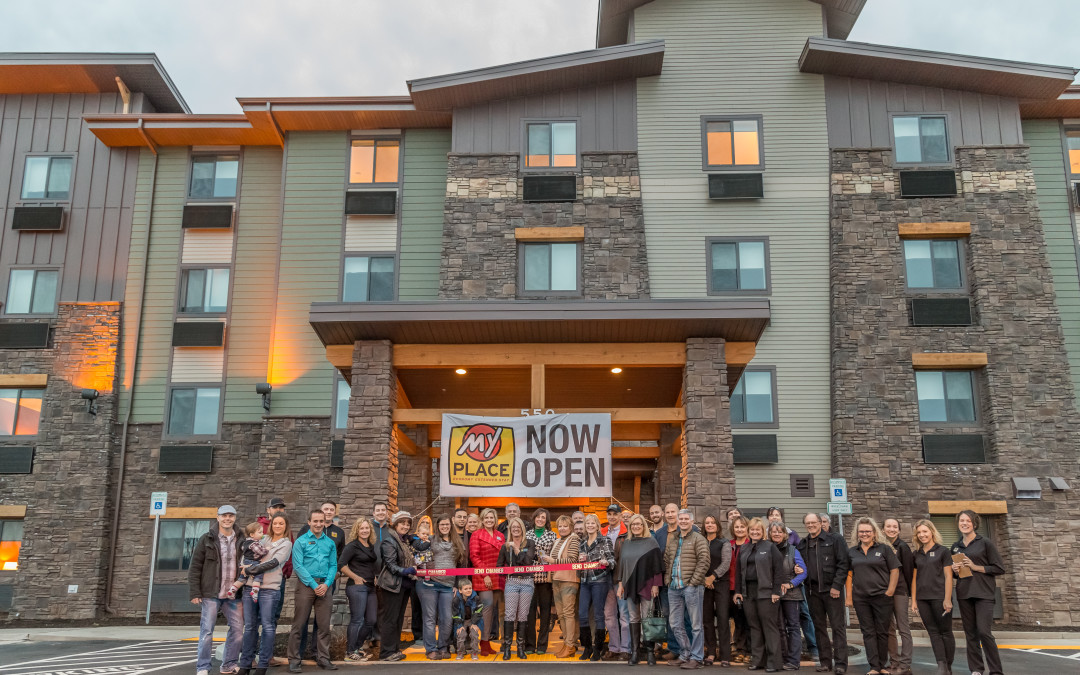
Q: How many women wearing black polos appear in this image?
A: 4